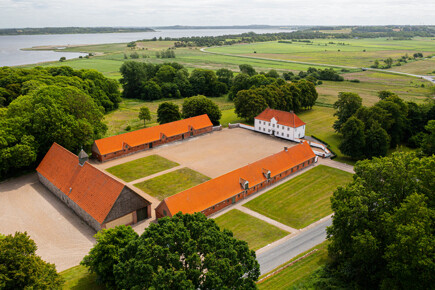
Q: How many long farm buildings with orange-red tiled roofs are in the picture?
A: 3